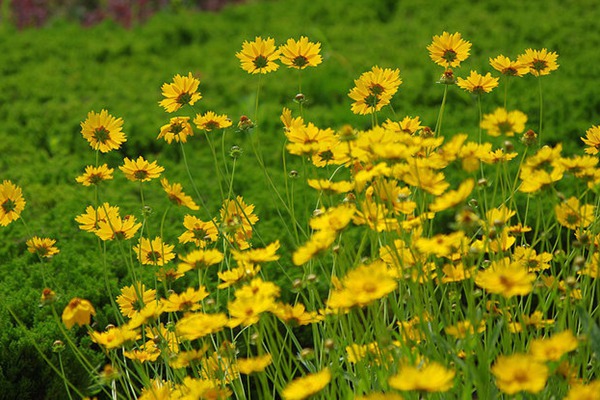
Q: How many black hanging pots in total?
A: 0